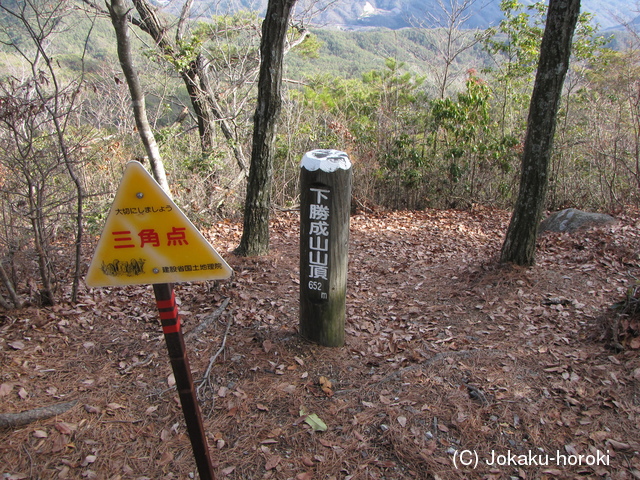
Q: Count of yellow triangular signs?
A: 1